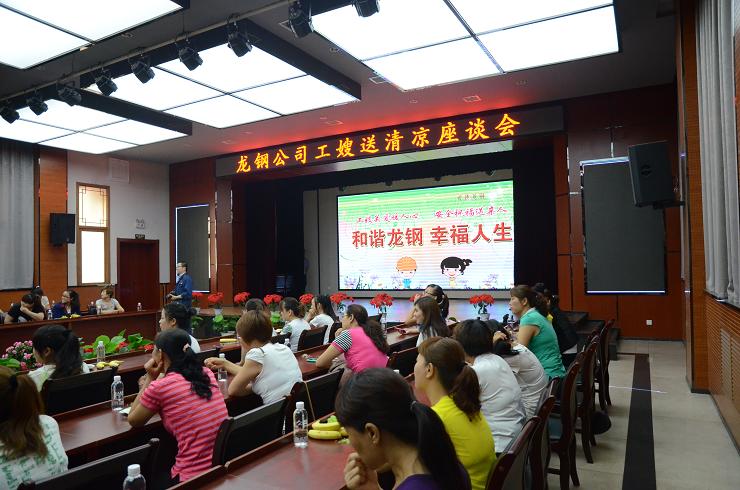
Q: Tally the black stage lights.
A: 9